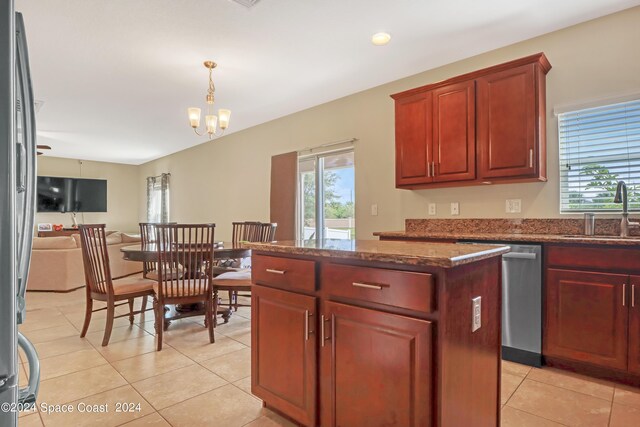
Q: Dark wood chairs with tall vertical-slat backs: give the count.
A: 5